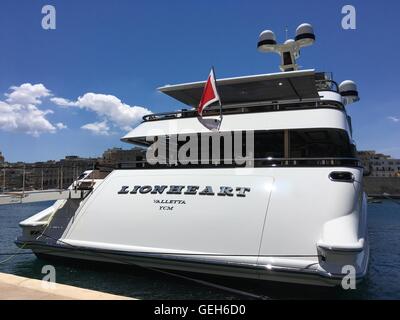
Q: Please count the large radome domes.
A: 3